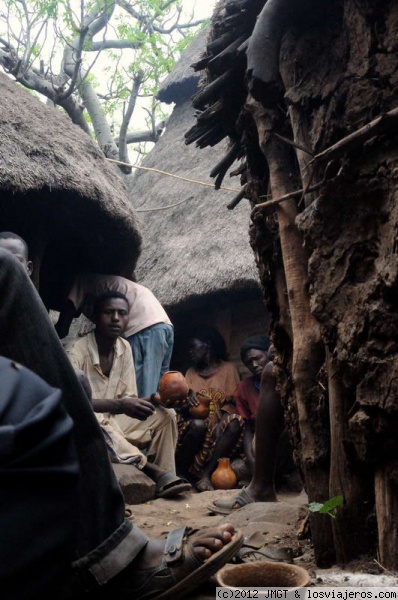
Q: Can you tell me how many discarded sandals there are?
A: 1